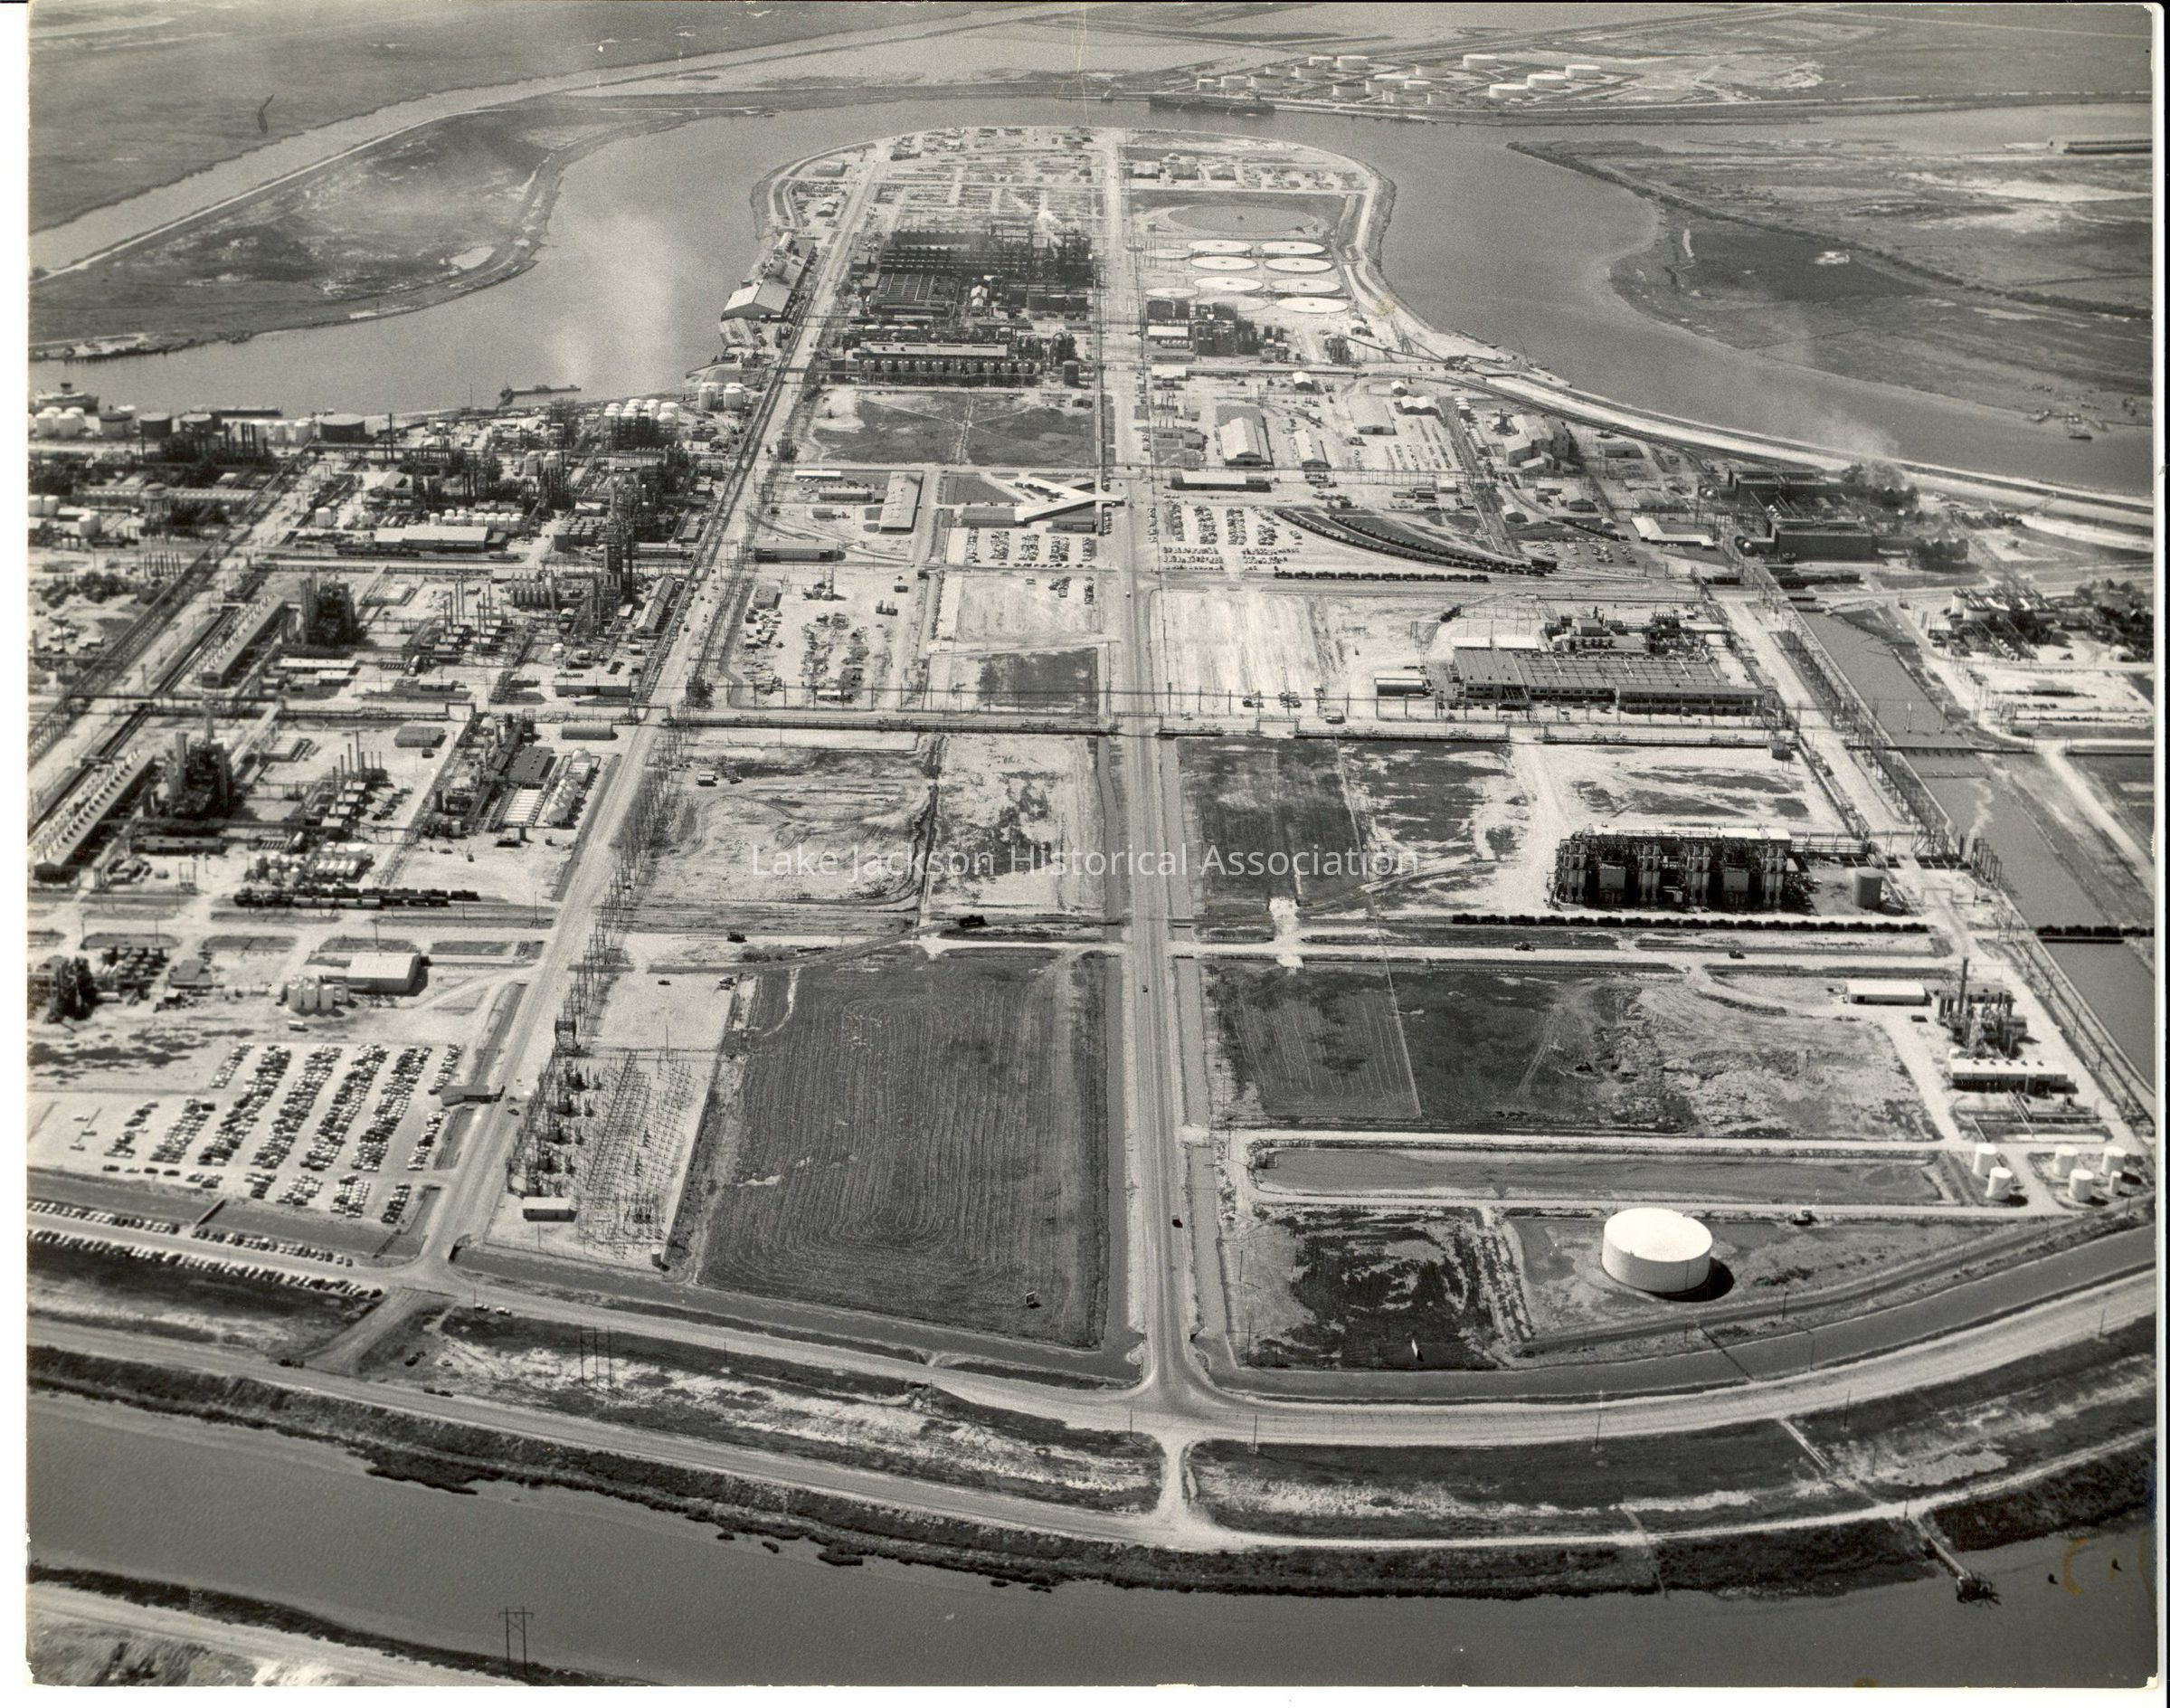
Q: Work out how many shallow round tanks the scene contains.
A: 11